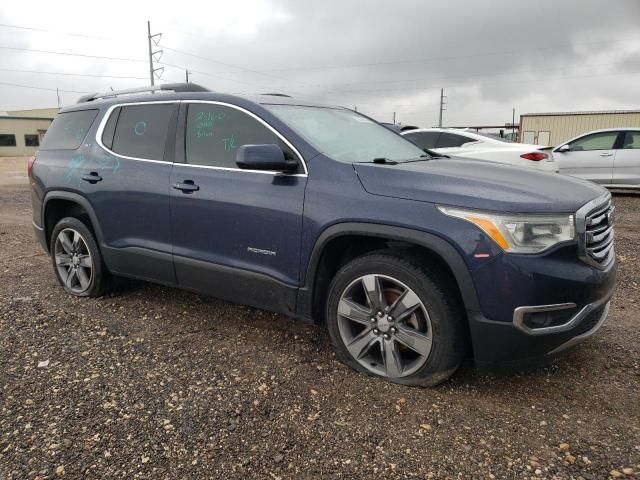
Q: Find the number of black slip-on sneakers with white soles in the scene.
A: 0